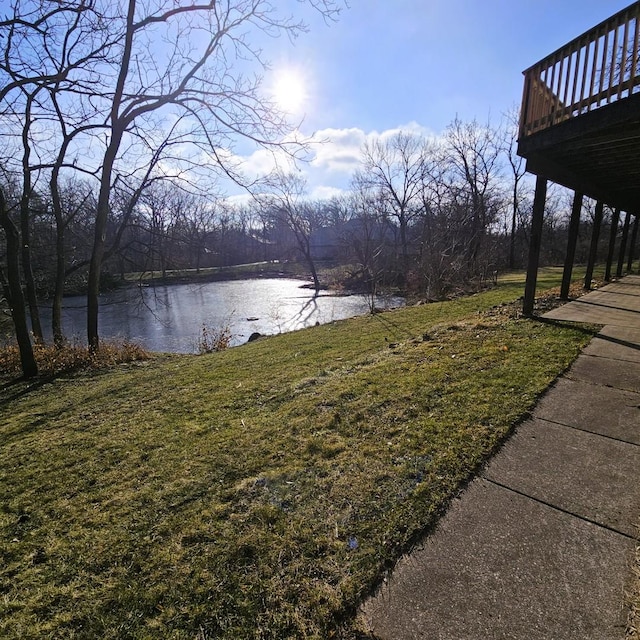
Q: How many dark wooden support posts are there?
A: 6